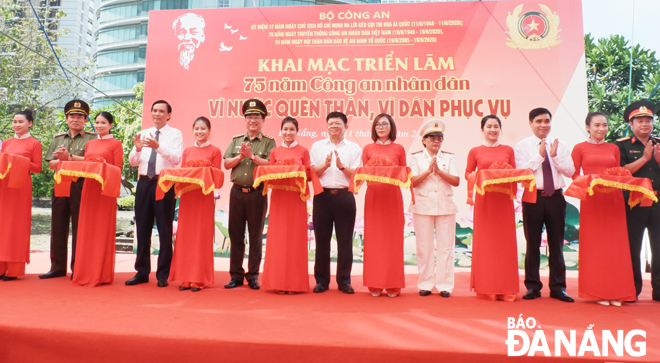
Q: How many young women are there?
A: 7